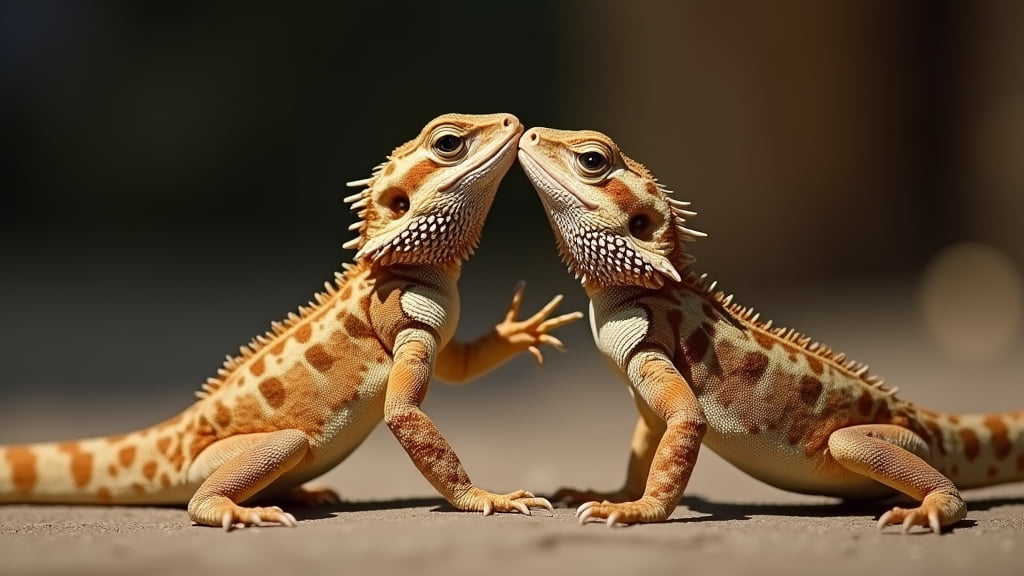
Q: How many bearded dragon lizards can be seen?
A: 2